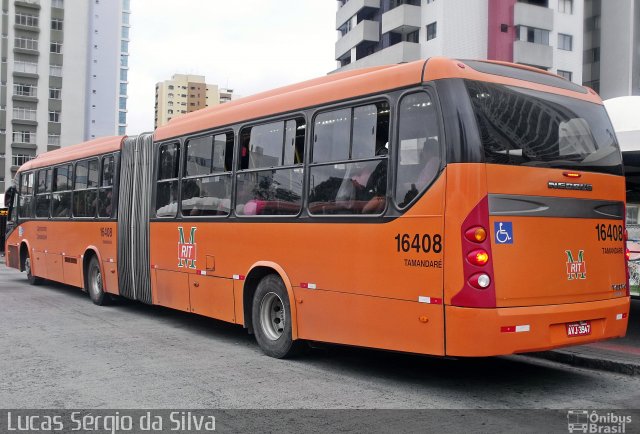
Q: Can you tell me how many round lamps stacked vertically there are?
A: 3